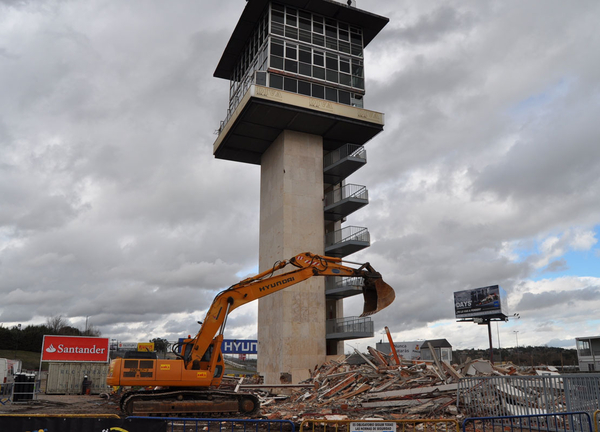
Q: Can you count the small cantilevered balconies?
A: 5